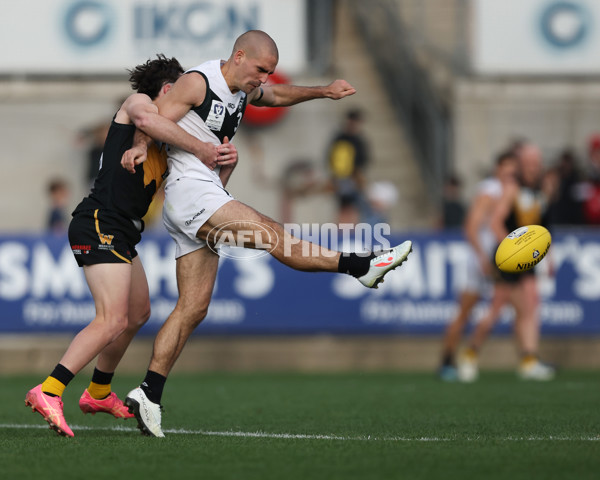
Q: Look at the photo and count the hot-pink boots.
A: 2